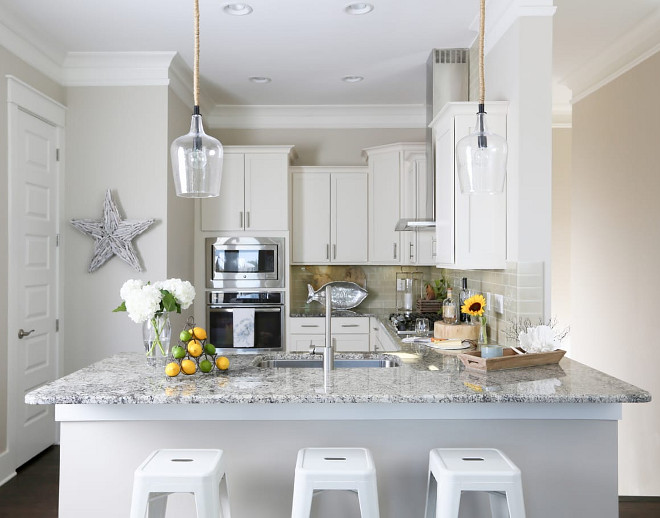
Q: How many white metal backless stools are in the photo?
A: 3